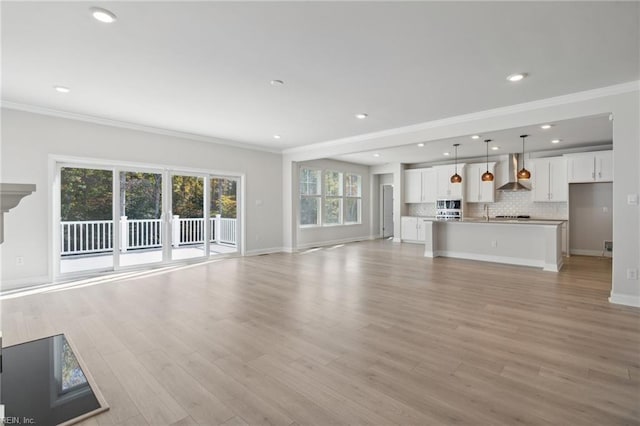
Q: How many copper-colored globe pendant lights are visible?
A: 3